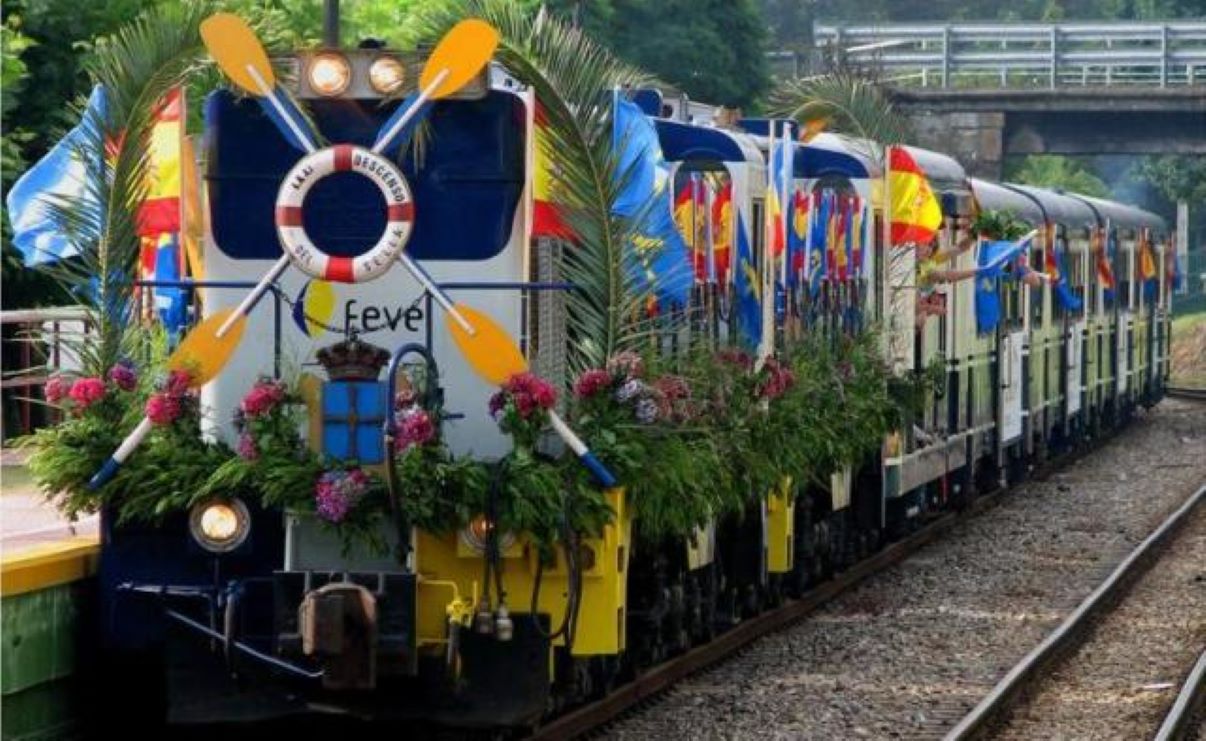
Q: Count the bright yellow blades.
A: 4